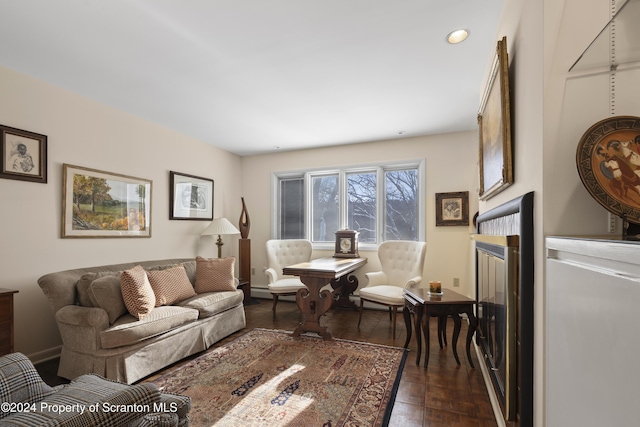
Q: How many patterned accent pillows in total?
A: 3